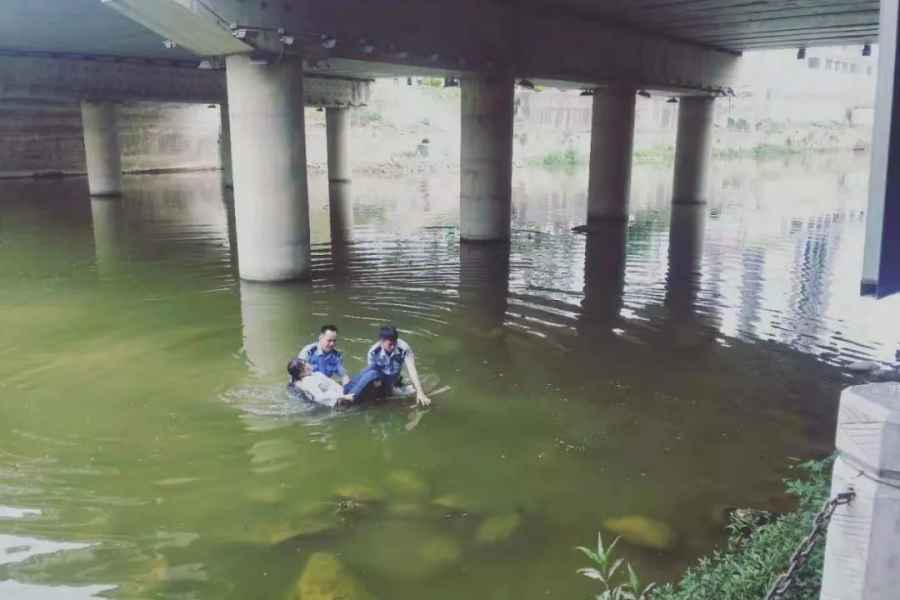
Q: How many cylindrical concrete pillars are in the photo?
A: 7